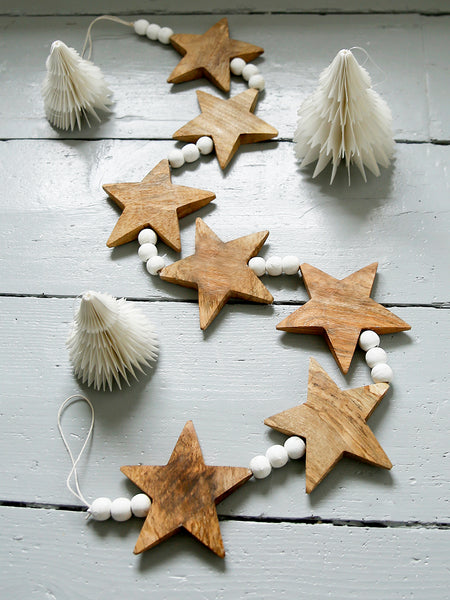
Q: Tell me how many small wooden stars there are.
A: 7